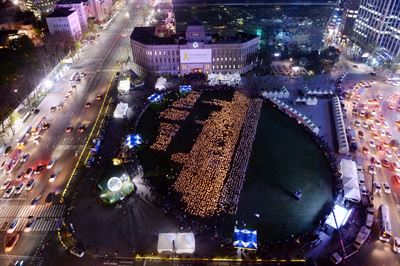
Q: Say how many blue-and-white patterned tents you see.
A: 4